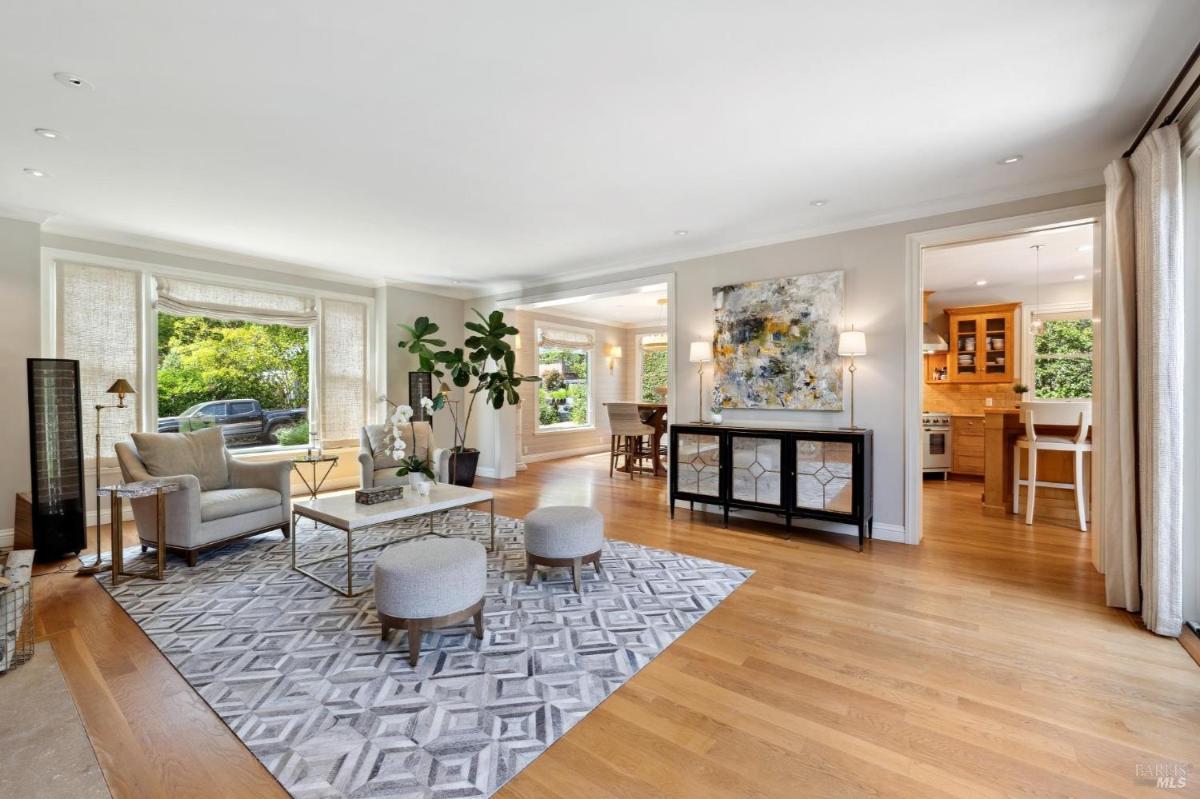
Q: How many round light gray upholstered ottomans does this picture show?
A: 2